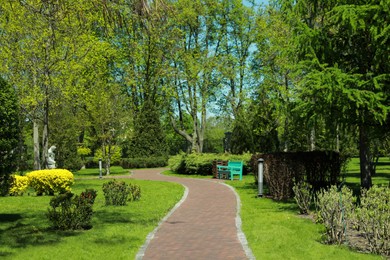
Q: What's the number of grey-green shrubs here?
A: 3